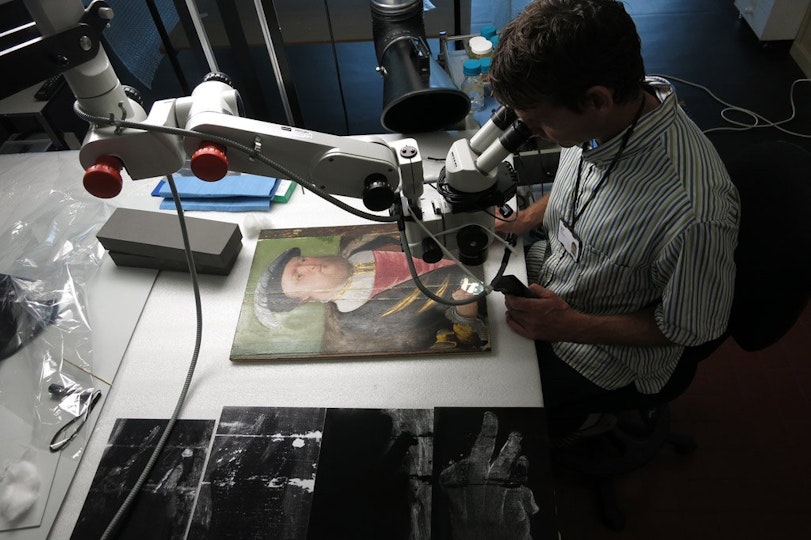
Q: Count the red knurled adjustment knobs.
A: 2